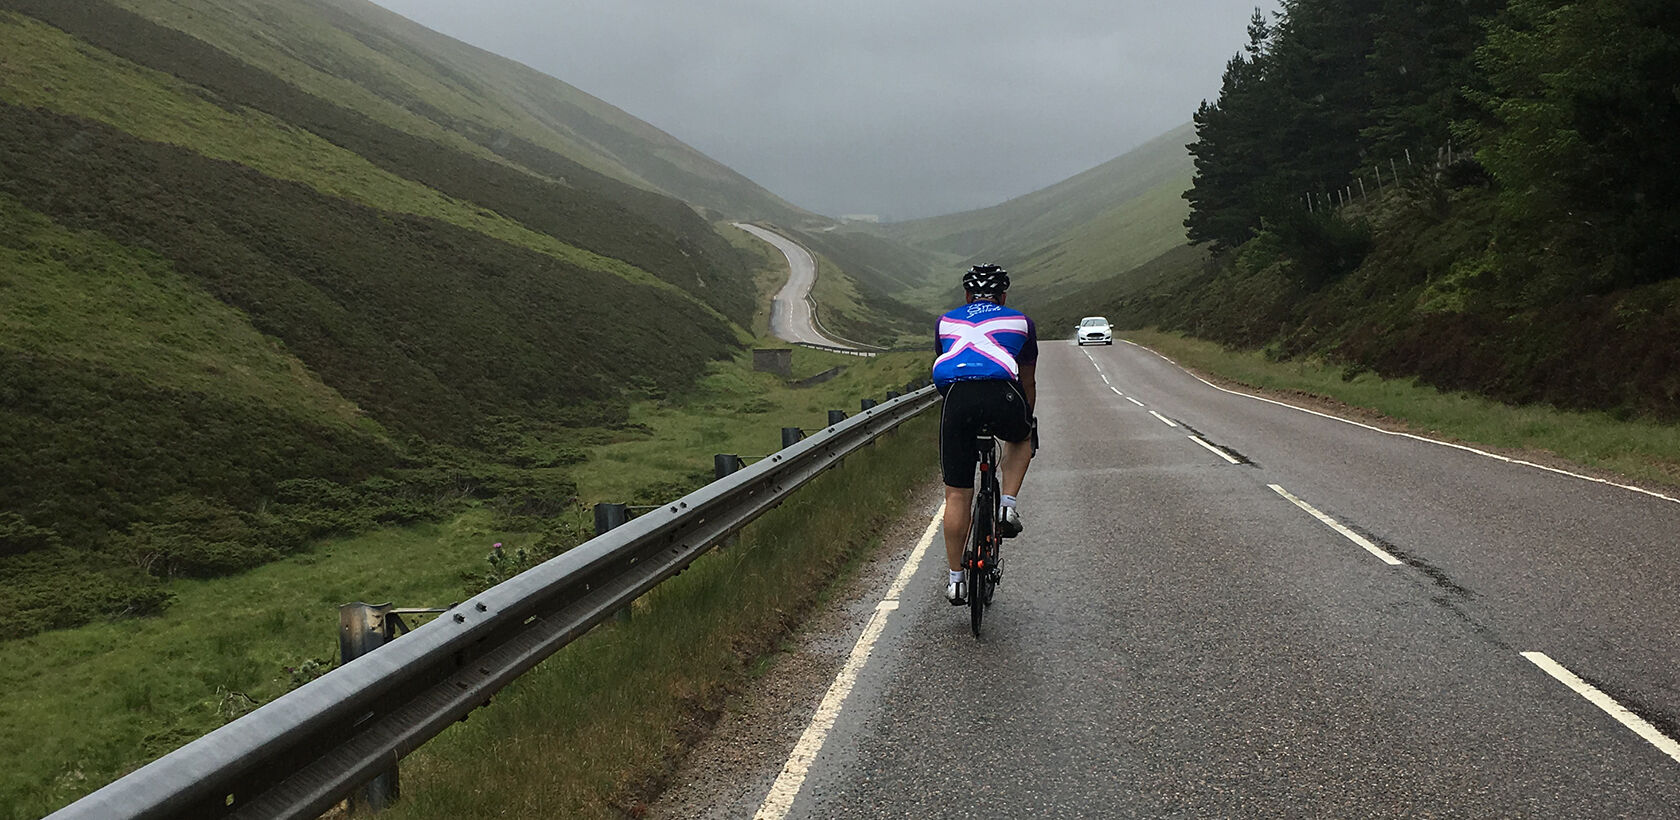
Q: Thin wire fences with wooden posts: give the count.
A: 1